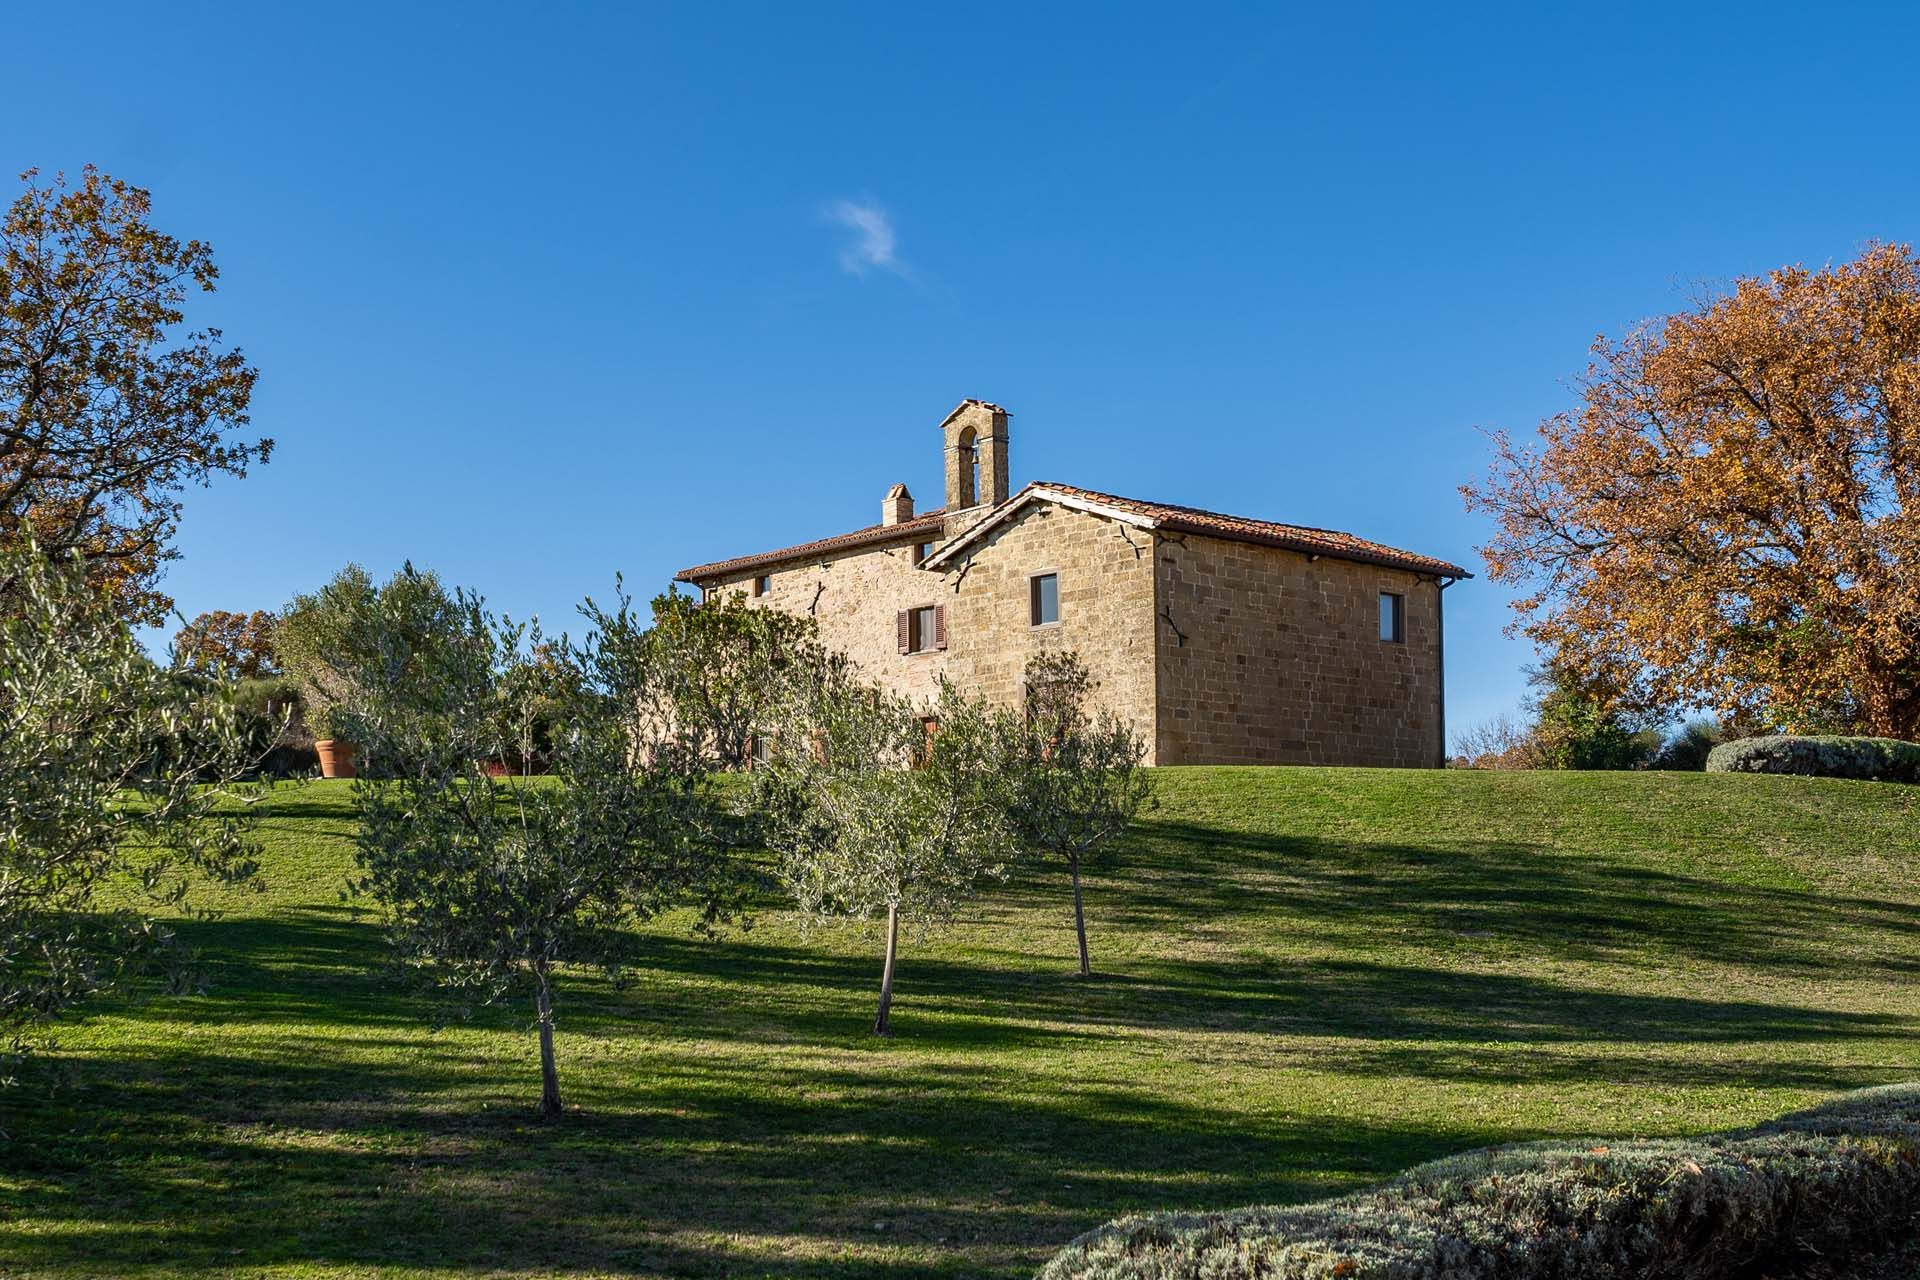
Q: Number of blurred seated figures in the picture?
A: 0